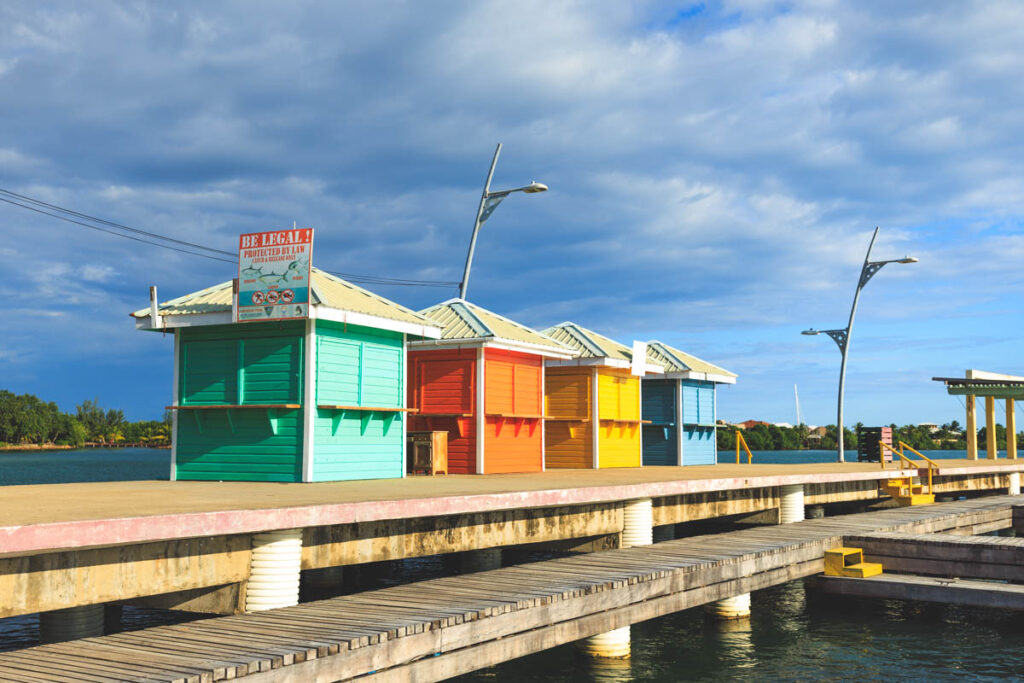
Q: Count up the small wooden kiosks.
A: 4